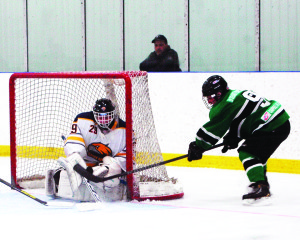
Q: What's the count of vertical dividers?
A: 5